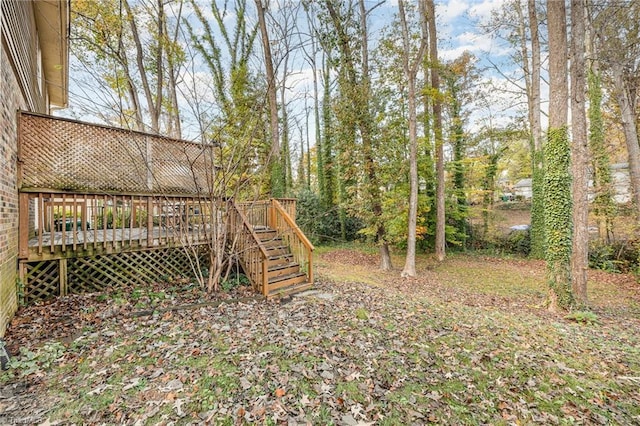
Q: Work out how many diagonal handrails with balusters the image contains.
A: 2